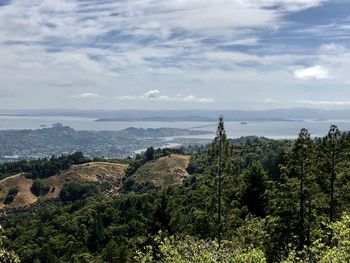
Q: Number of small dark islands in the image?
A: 2